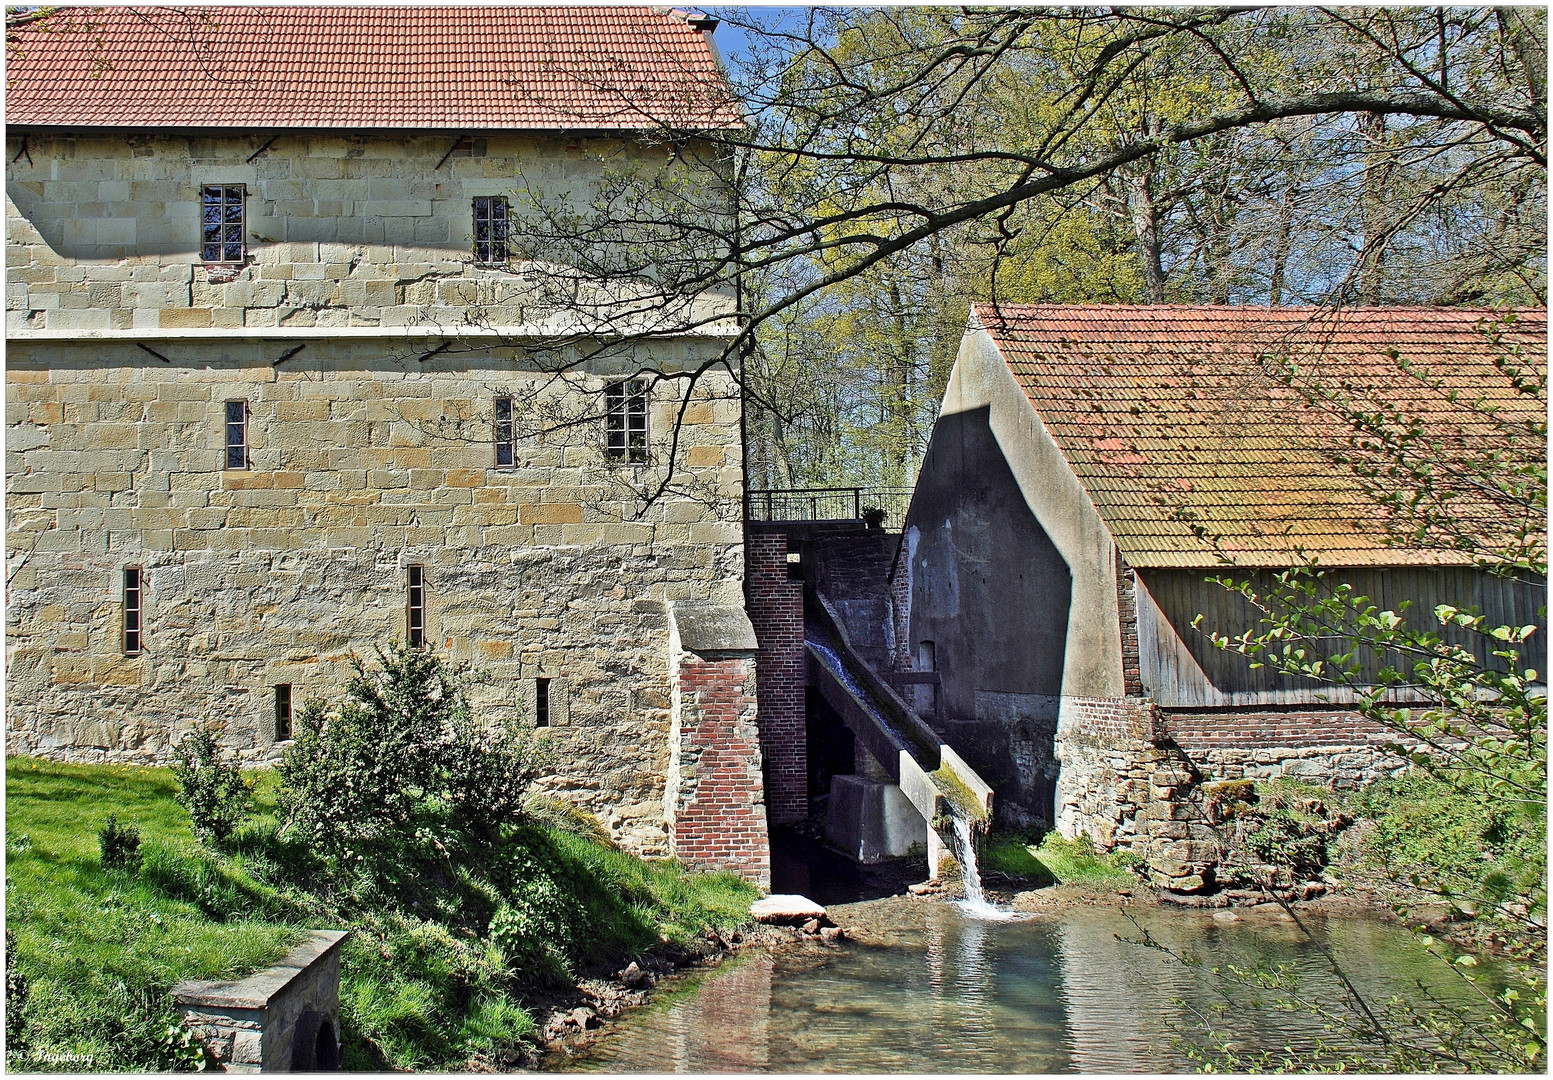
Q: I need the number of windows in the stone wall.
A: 9